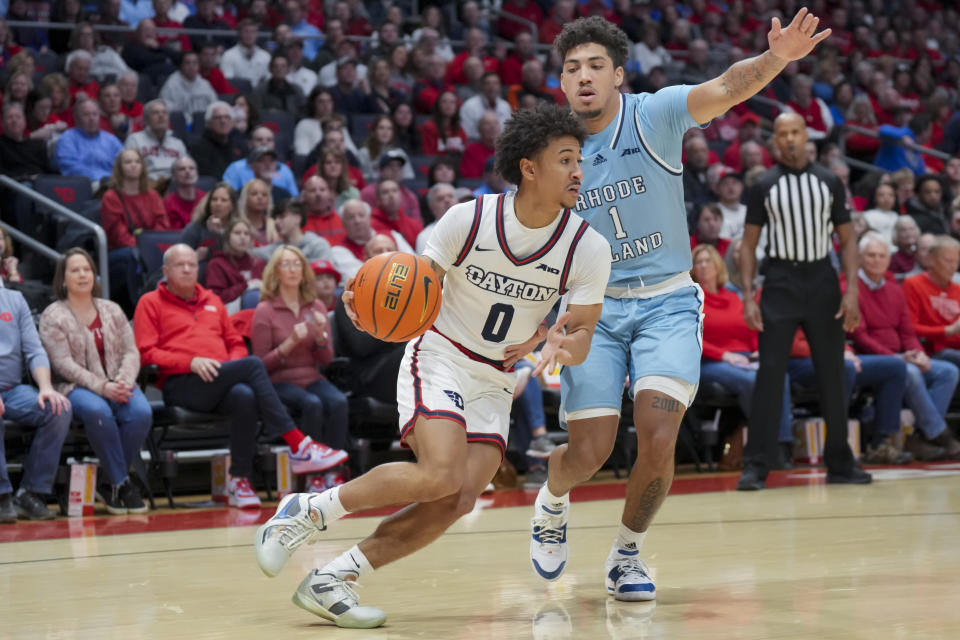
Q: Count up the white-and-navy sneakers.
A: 2